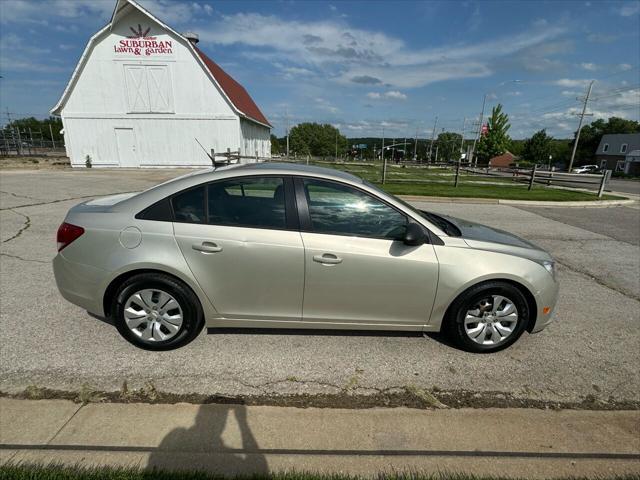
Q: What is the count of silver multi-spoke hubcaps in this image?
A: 2